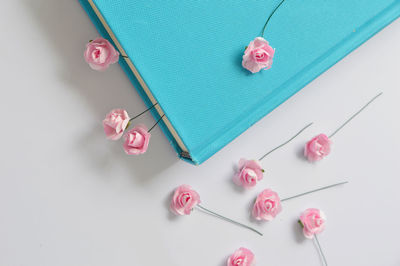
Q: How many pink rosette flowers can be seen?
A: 10